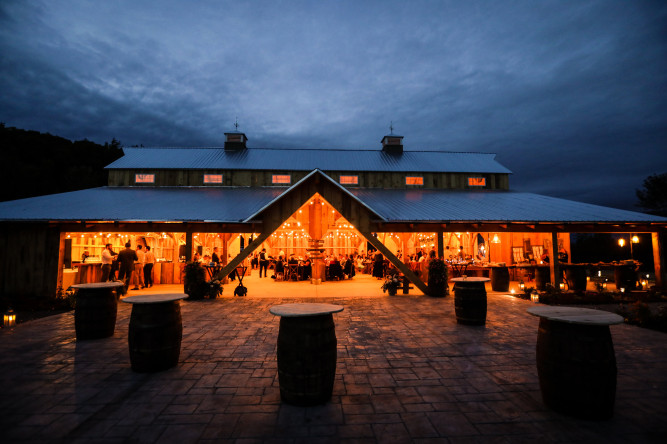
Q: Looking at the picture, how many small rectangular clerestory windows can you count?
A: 6